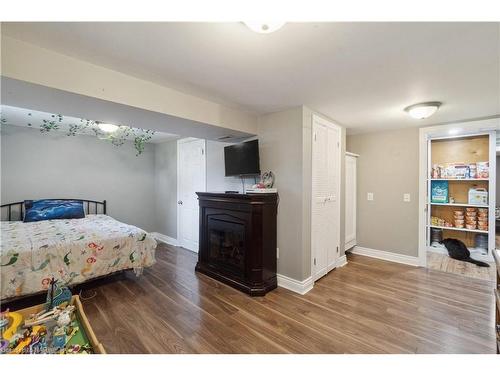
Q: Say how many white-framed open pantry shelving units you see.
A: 1